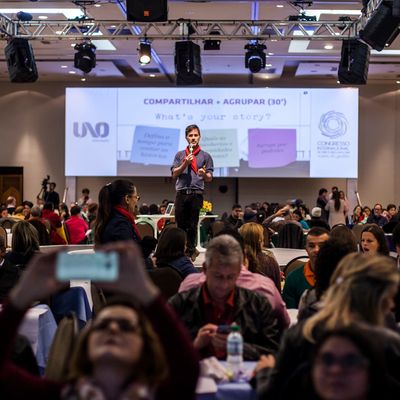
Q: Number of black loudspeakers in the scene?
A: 5